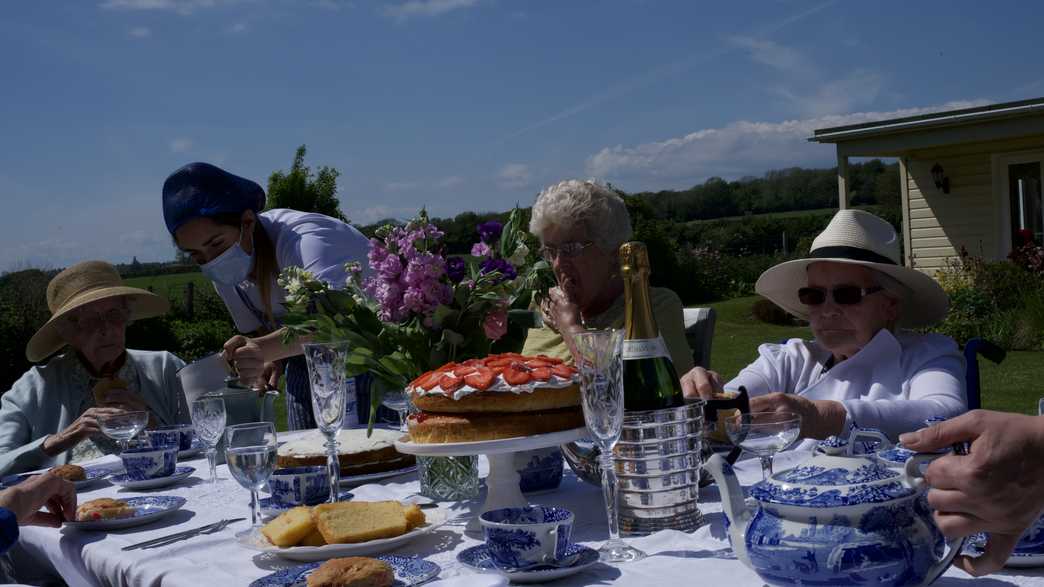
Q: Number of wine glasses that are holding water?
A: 1